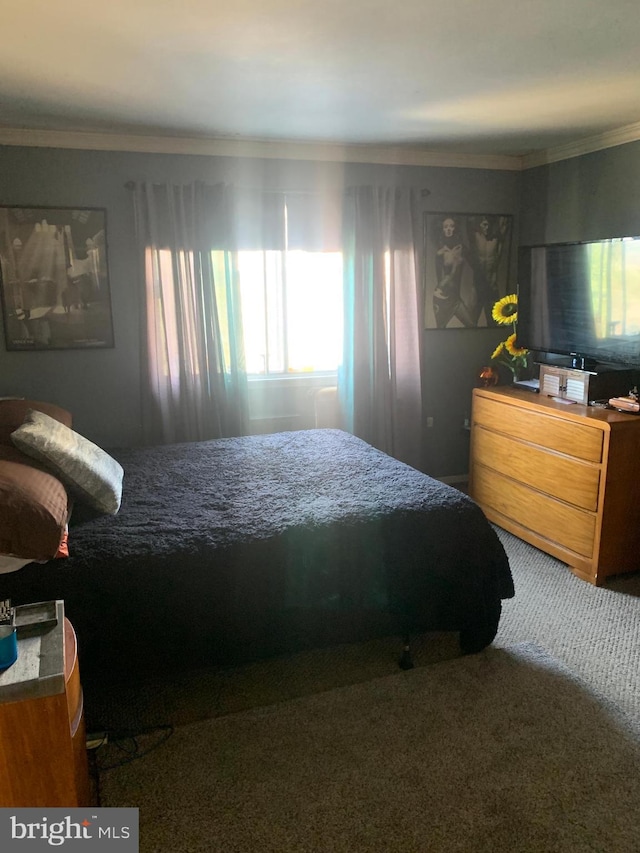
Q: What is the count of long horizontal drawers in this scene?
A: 3